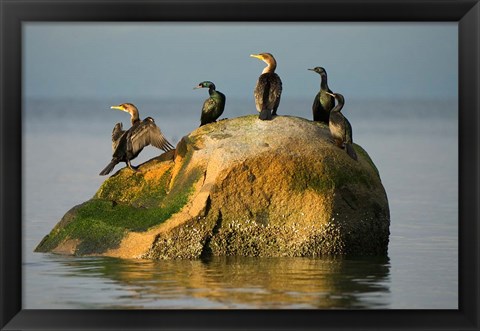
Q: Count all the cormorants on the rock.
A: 5